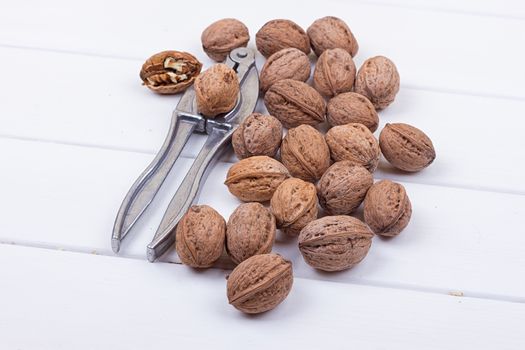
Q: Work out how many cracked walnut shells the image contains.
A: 1